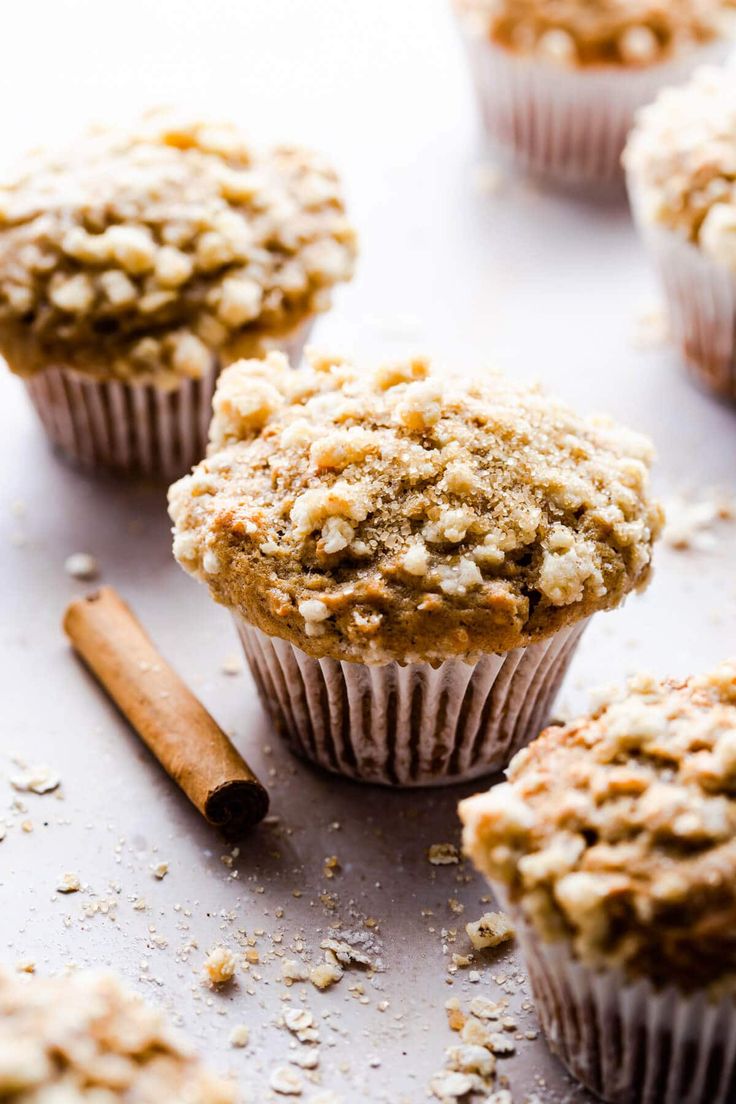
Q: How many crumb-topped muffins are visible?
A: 6